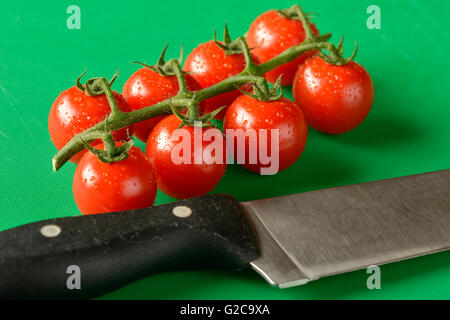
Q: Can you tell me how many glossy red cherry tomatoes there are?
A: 8